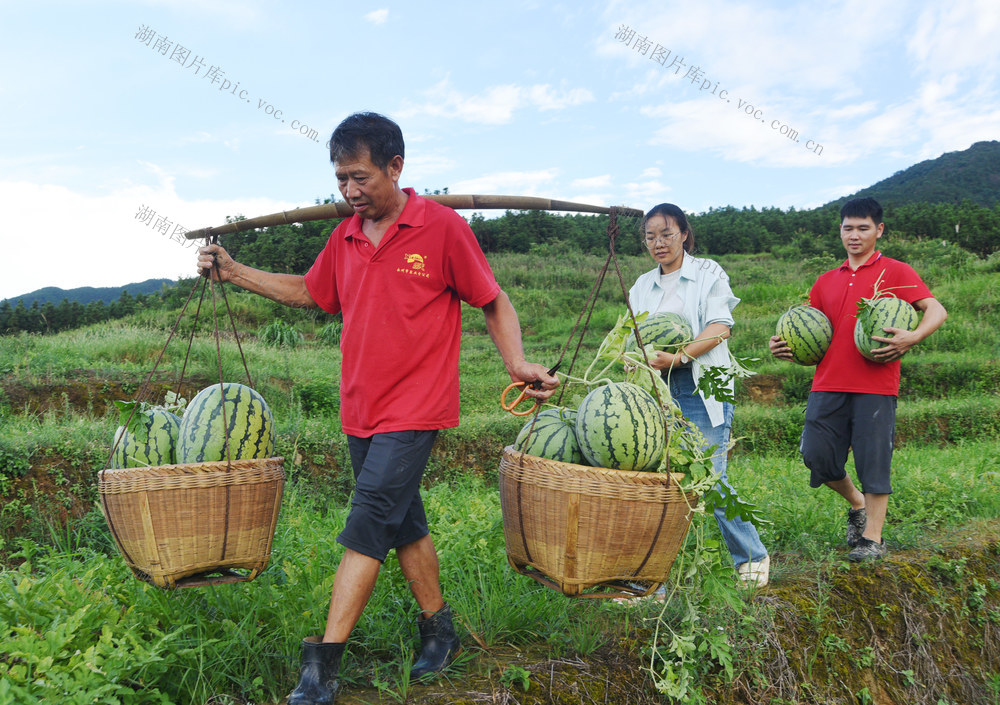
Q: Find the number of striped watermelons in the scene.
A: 7